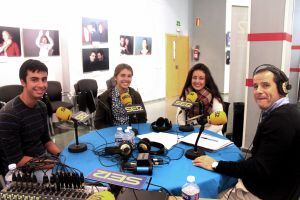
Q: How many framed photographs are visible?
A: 6